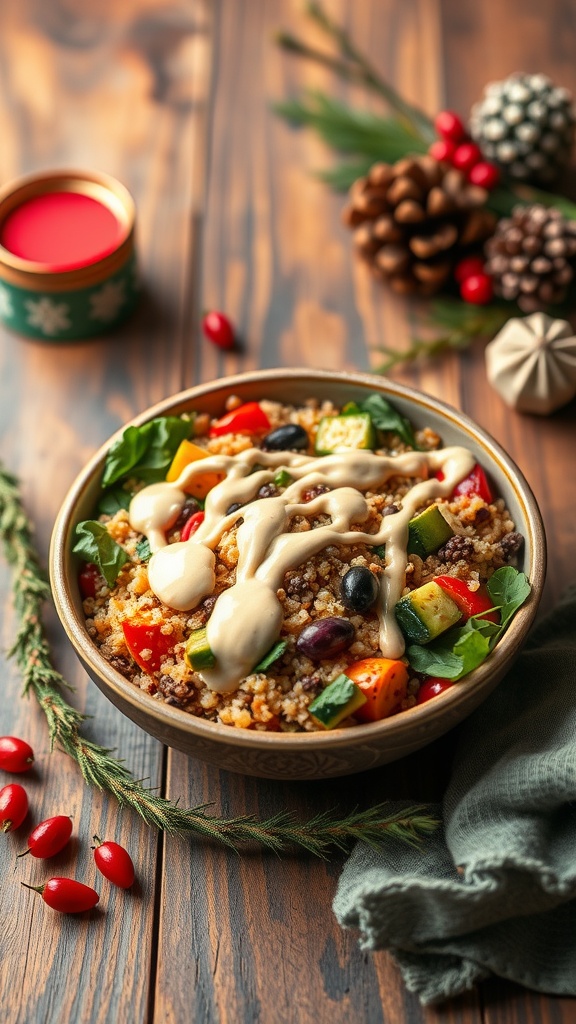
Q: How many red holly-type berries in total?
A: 12